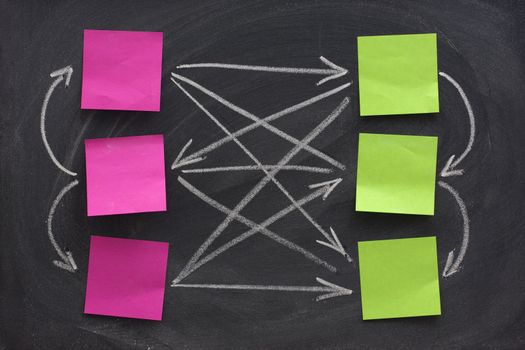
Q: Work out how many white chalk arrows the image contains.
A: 9